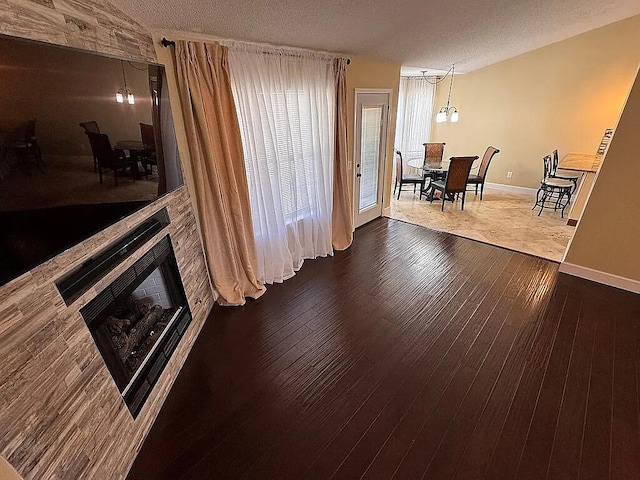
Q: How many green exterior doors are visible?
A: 0